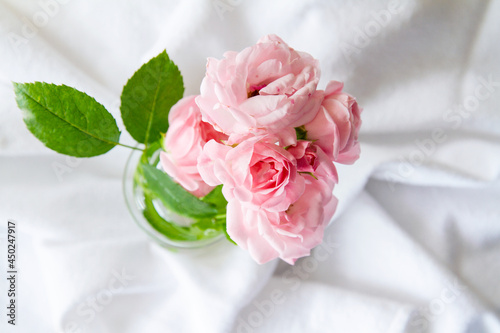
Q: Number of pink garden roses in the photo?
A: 6